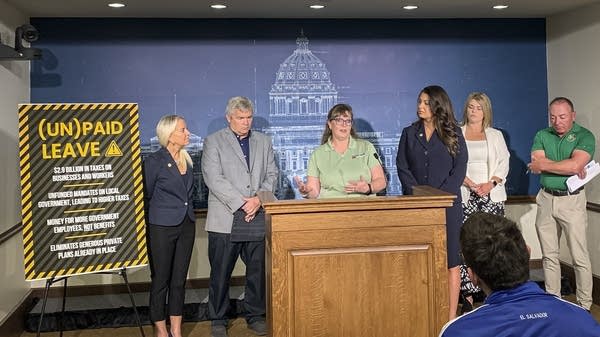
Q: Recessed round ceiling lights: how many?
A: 5